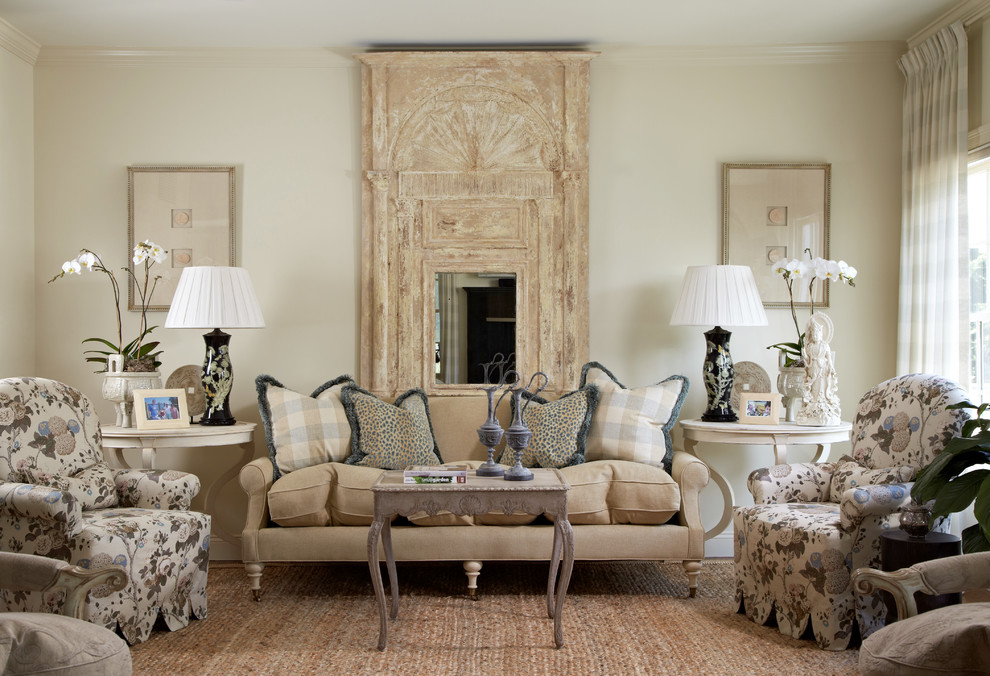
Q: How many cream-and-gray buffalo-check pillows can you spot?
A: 2